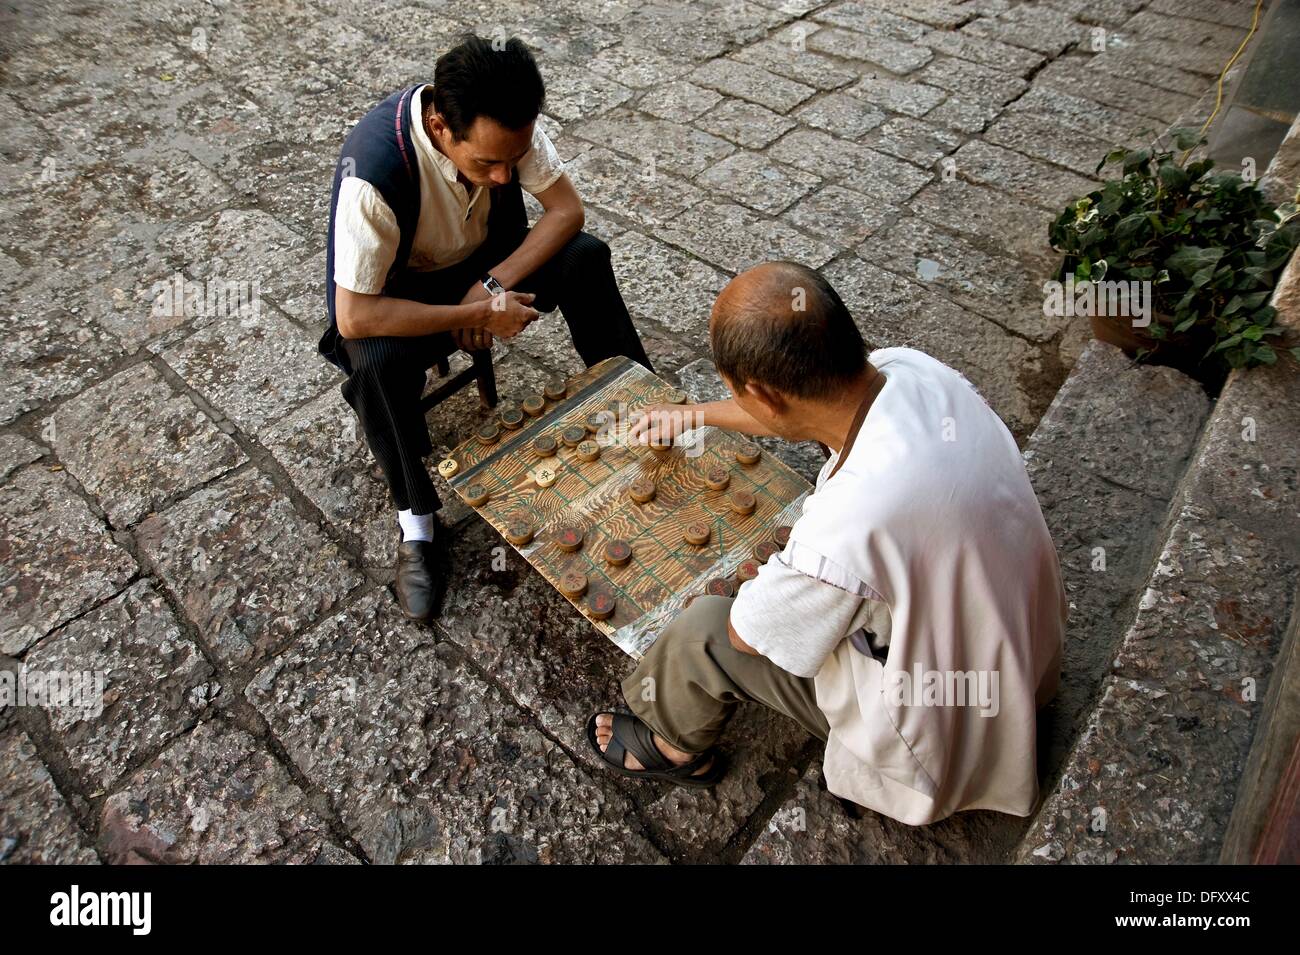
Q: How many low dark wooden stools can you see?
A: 1